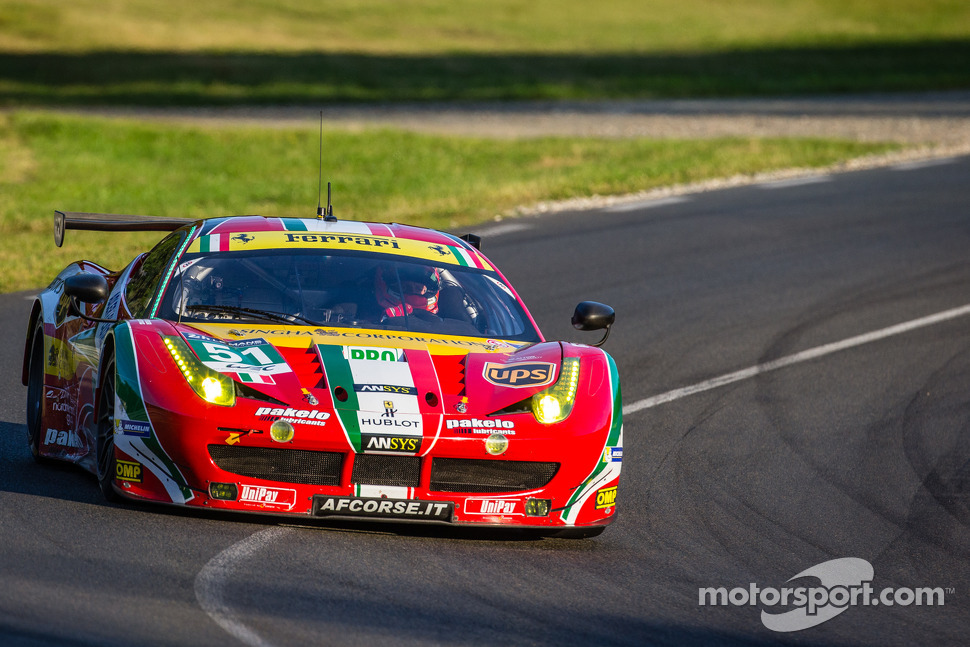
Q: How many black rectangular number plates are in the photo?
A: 1